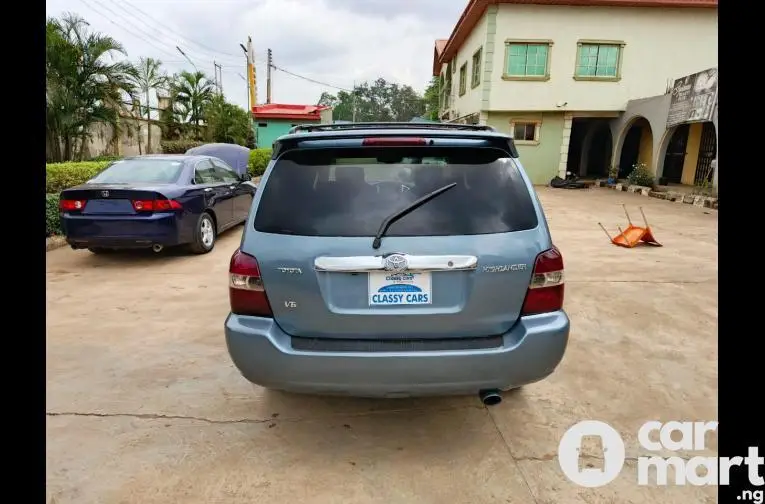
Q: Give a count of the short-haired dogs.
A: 0